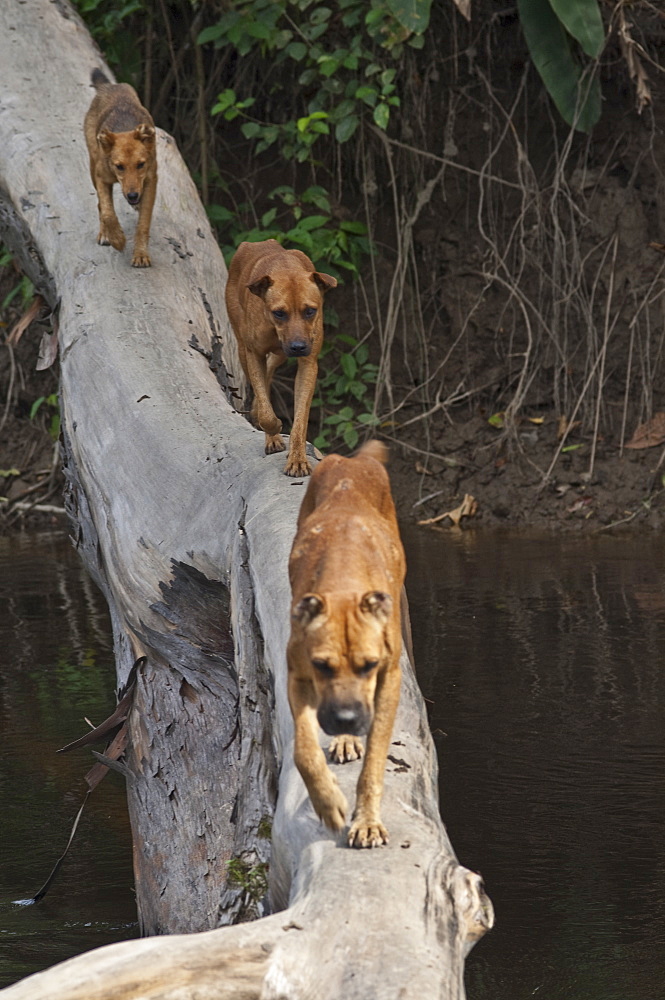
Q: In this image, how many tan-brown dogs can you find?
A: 3